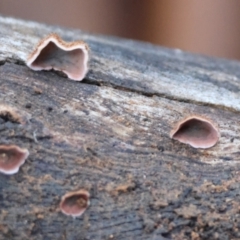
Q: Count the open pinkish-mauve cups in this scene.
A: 4